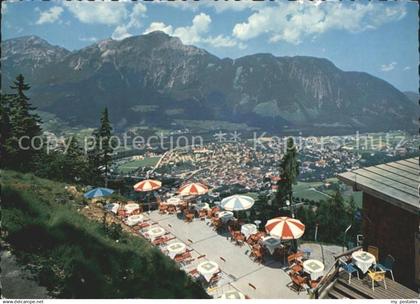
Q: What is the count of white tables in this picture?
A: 14